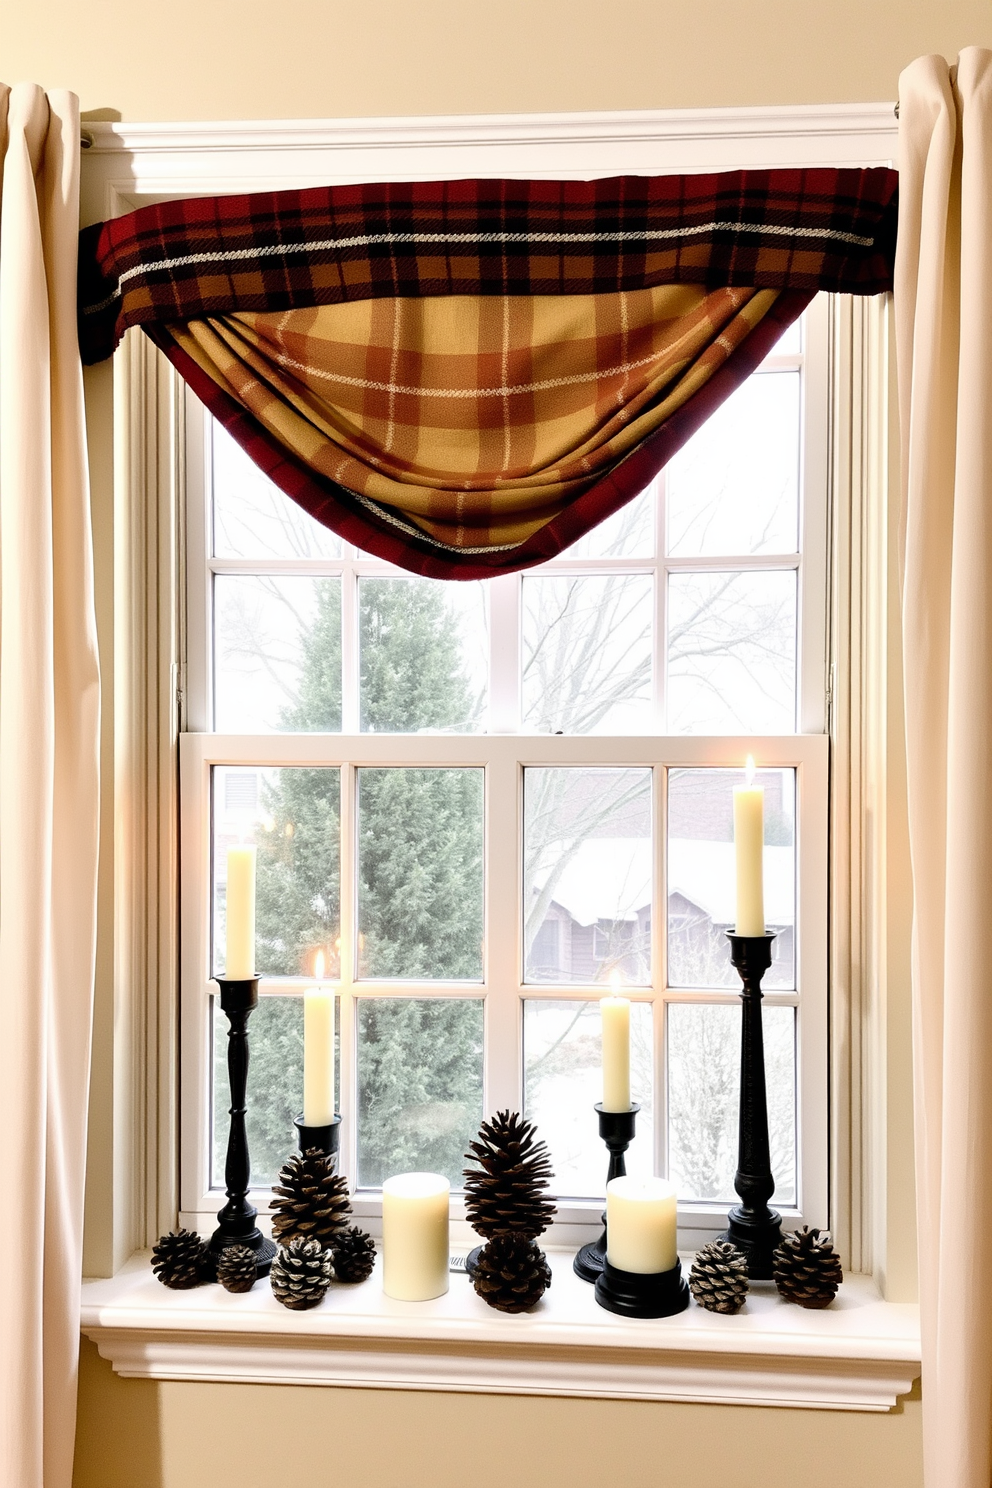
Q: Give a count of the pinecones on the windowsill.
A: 9